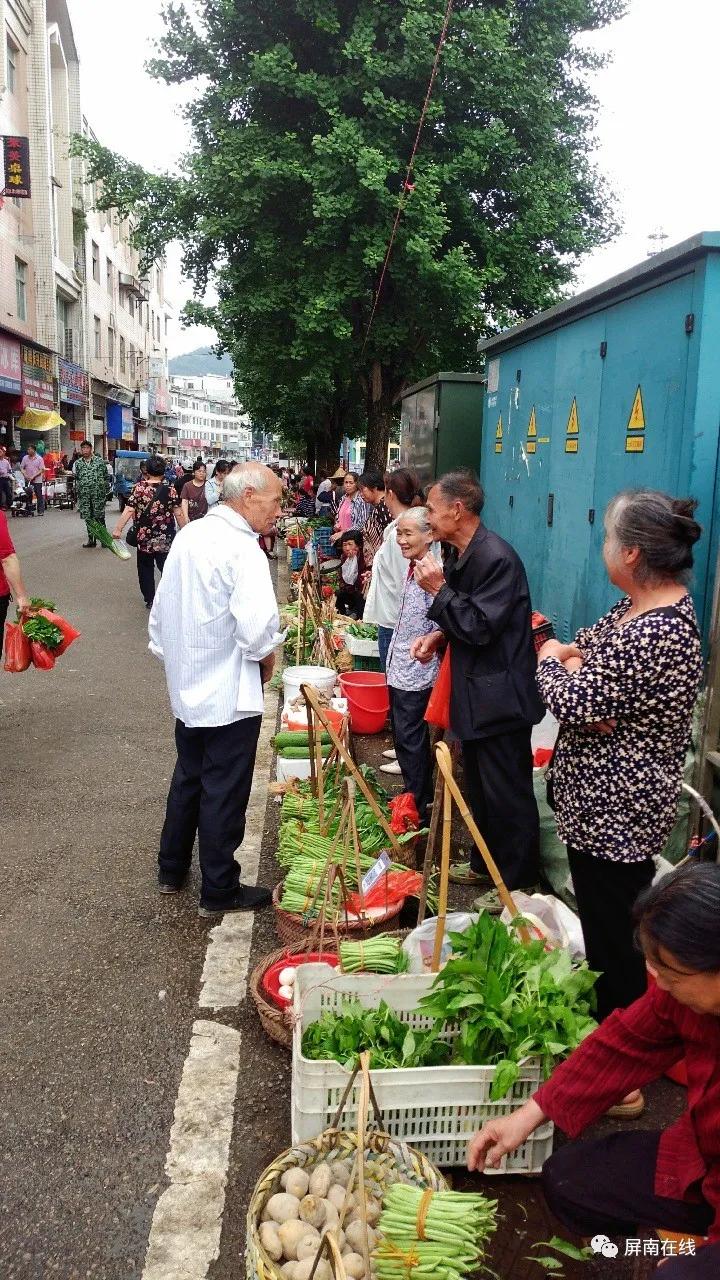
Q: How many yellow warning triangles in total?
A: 4